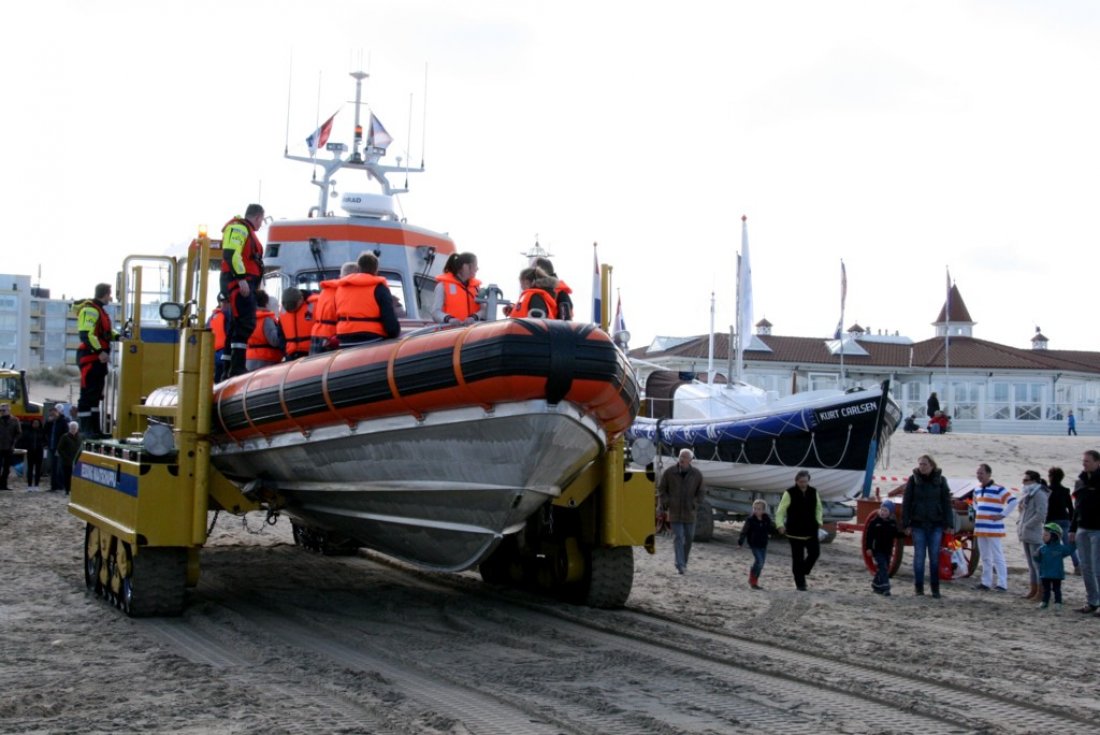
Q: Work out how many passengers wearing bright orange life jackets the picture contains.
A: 8